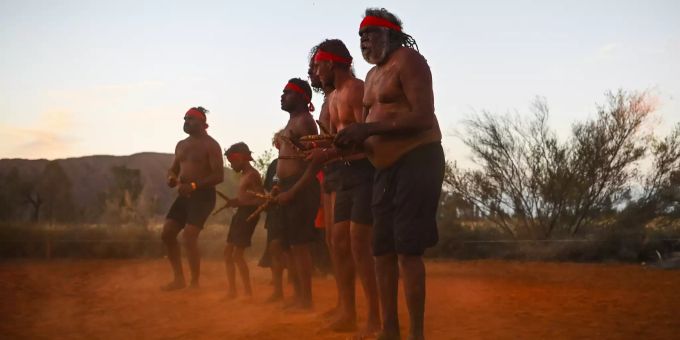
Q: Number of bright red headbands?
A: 5